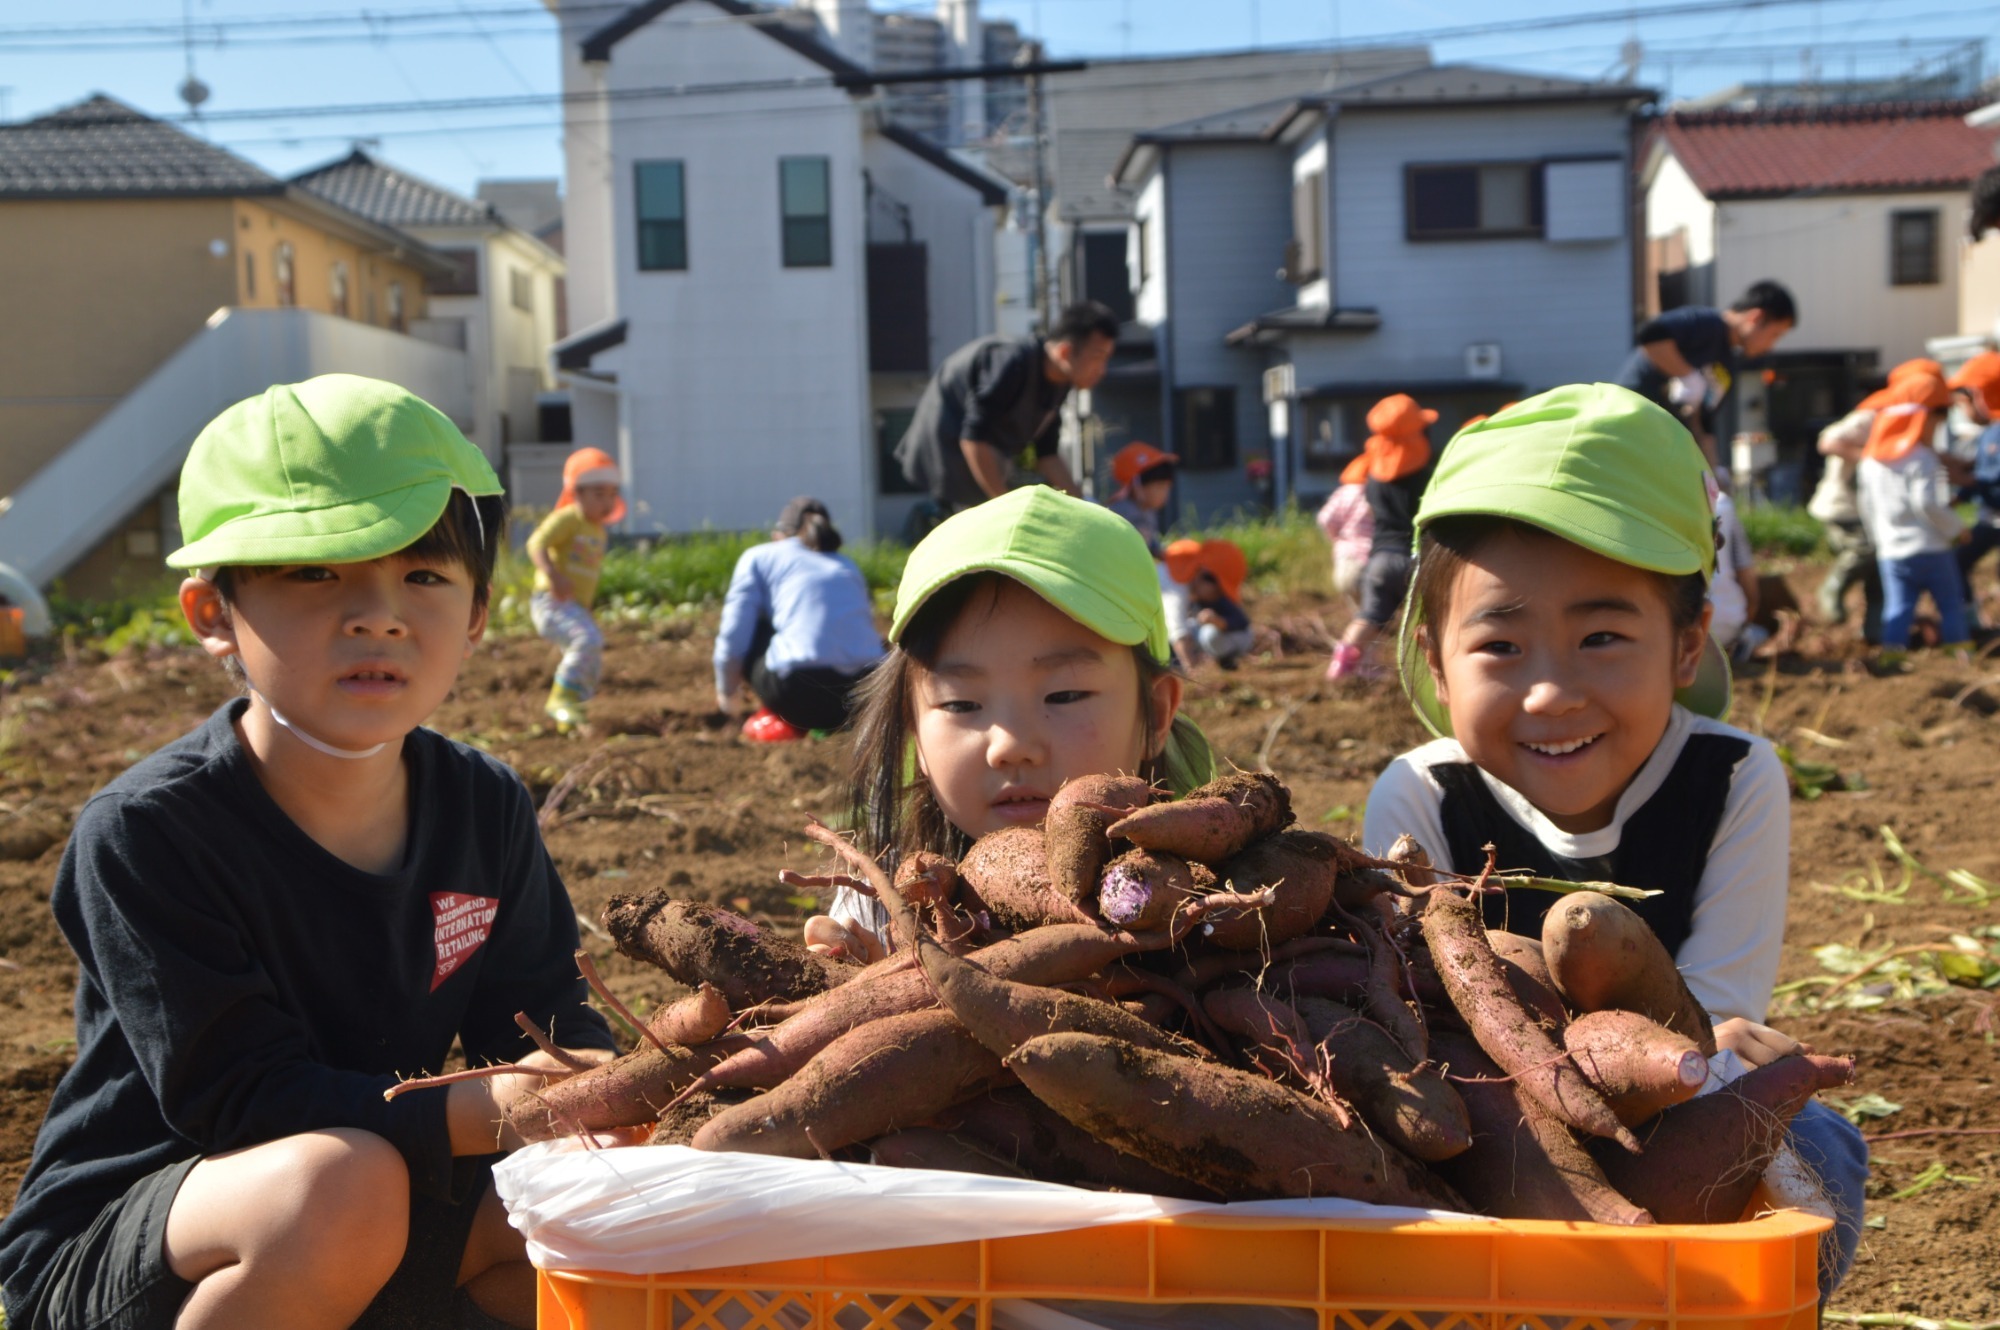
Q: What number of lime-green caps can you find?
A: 3